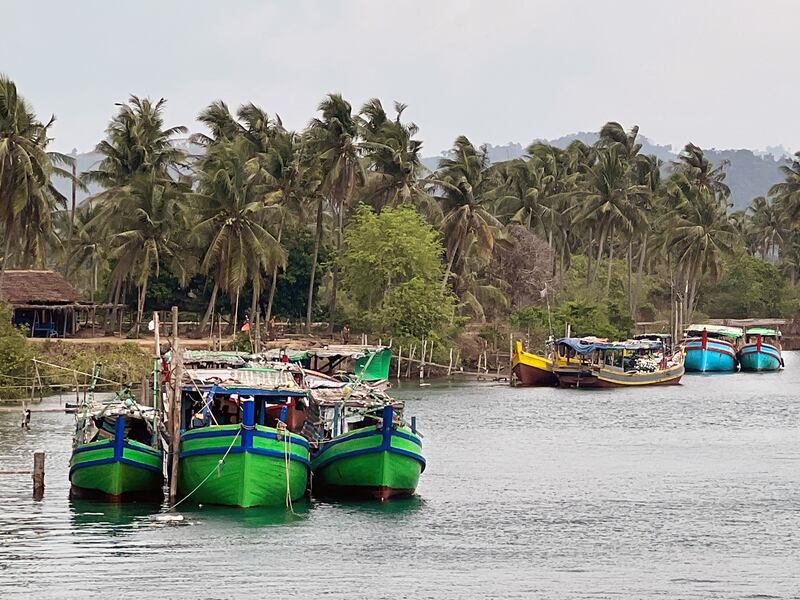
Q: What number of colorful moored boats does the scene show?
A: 7